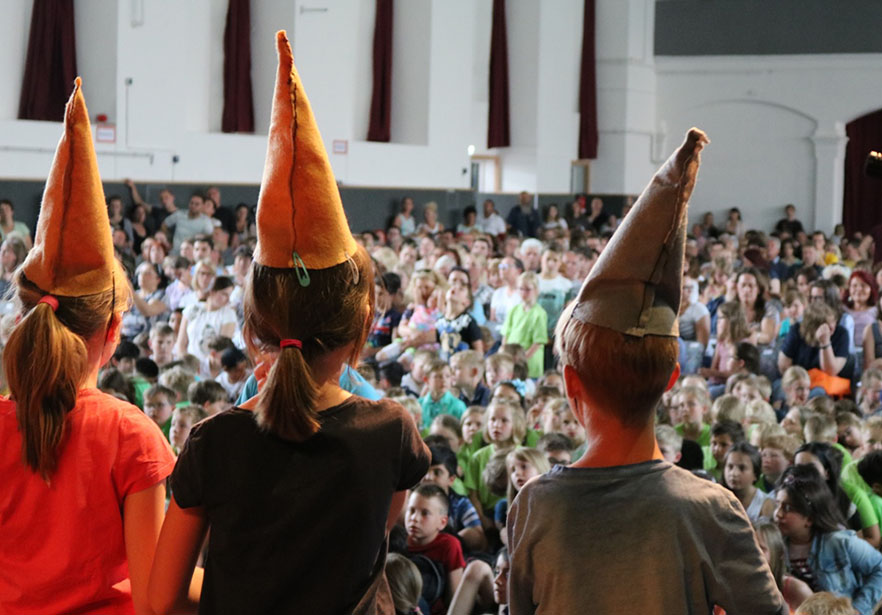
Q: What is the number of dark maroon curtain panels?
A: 6